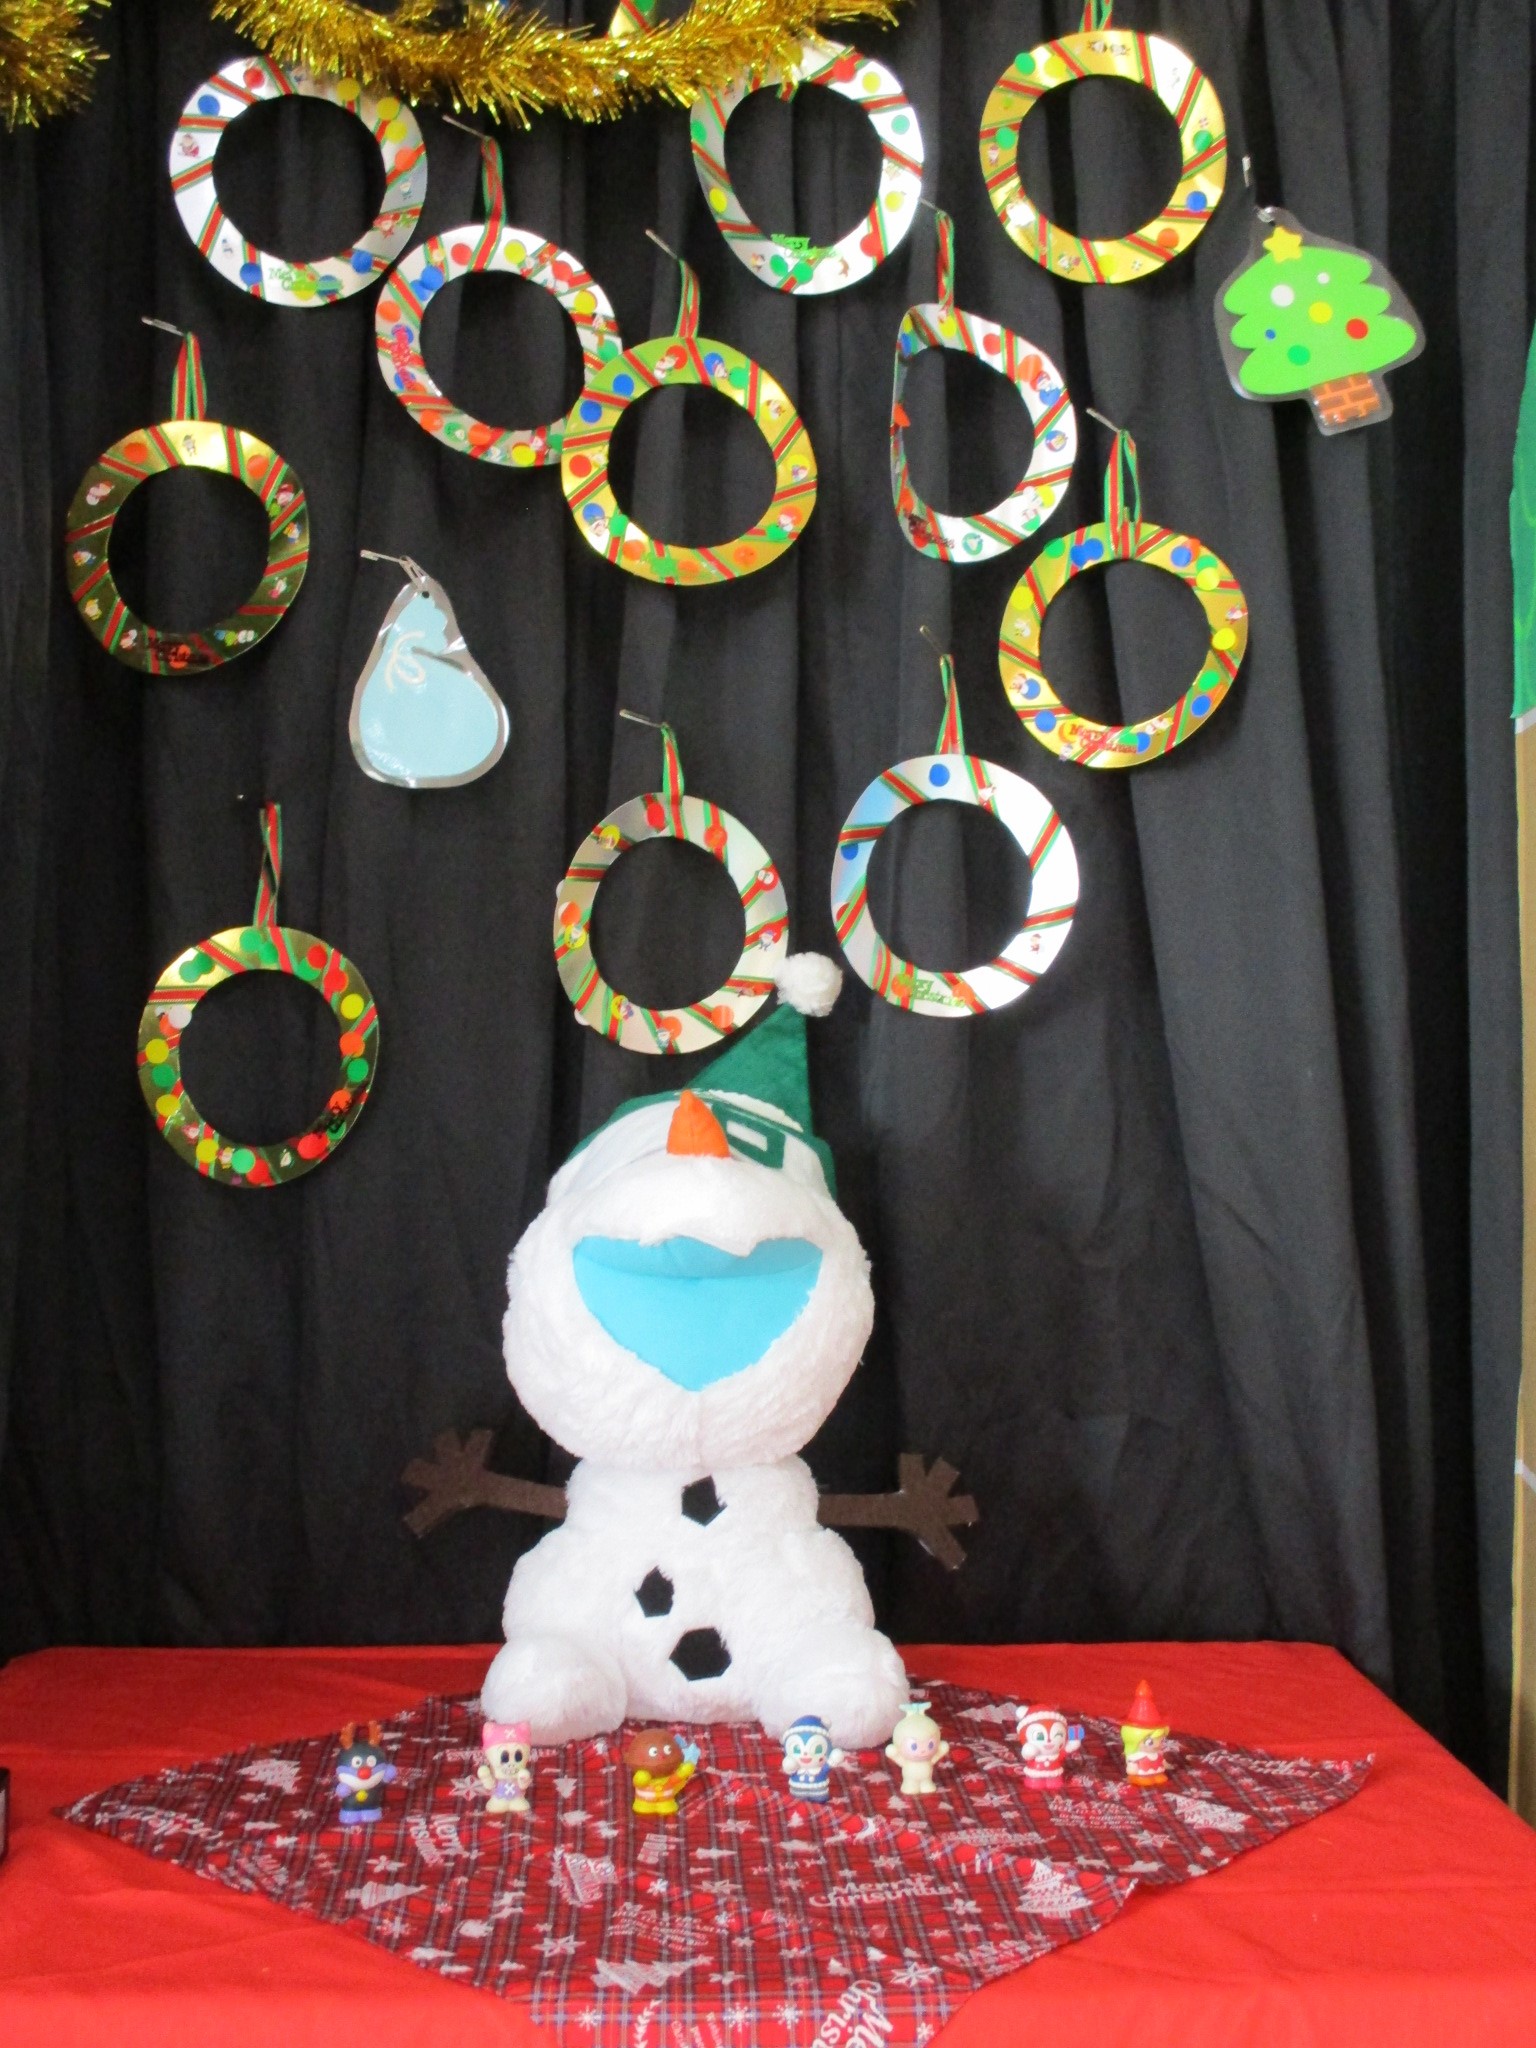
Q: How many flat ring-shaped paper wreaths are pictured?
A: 11